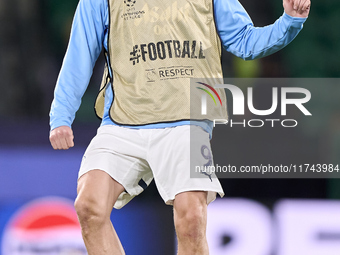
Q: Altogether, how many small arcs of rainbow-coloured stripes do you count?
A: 2